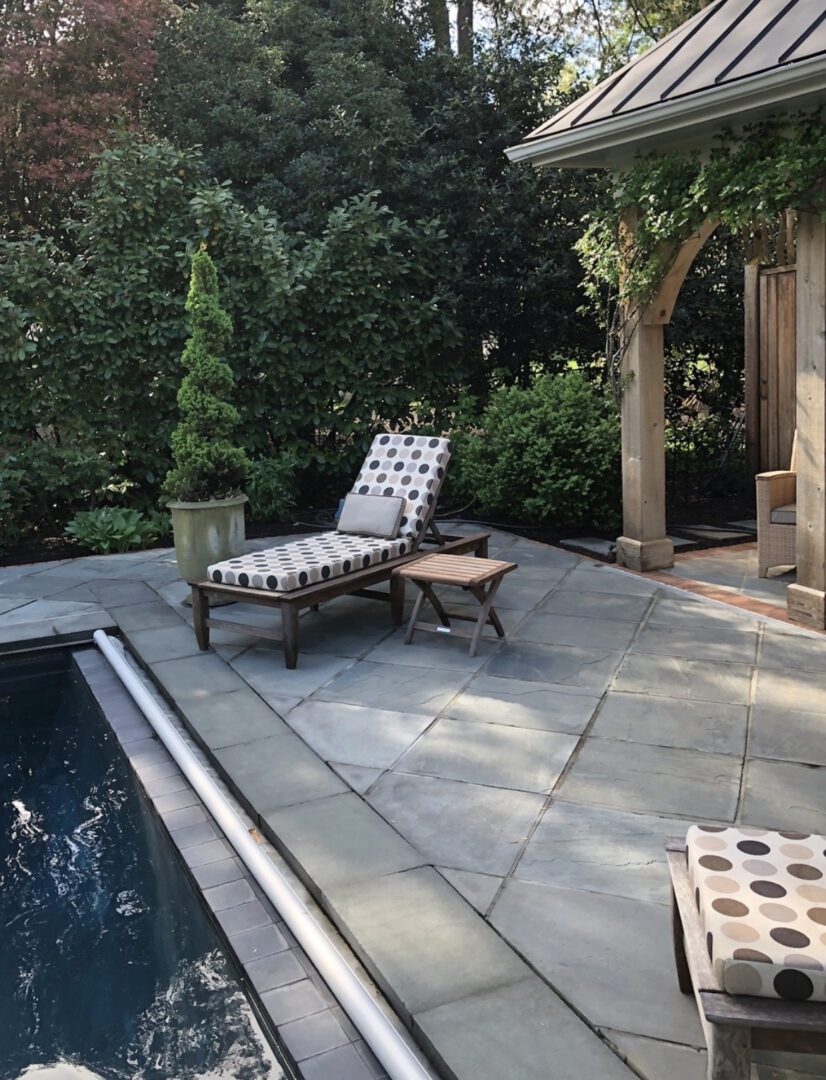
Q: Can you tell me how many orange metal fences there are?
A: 0